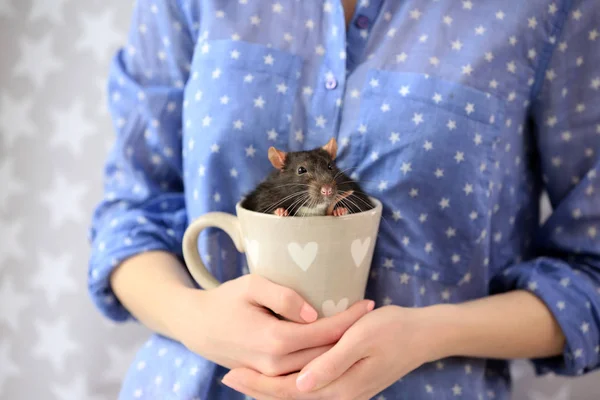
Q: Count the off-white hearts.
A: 4